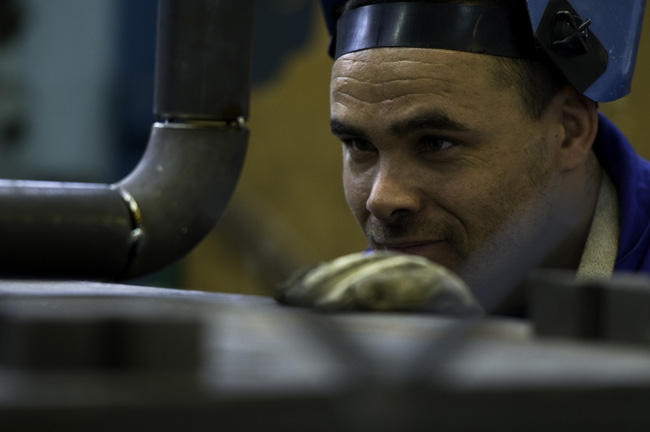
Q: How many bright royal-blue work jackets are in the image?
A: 1